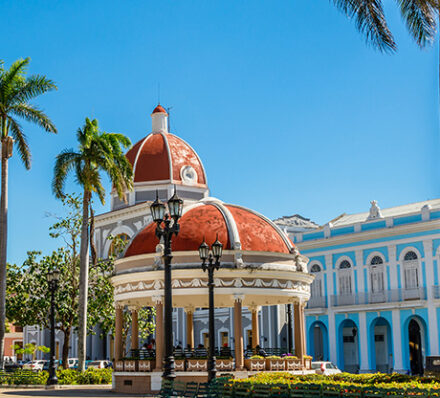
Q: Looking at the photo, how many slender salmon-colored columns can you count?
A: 8